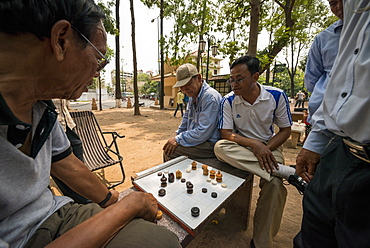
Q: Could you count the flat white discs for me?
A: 5